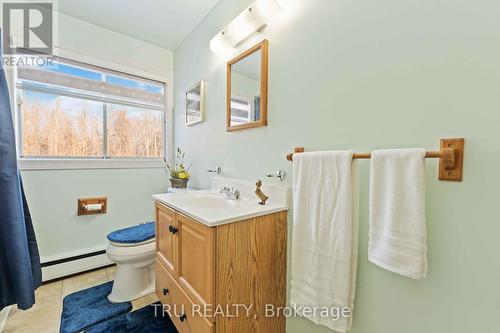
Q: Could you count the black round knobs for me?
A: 4